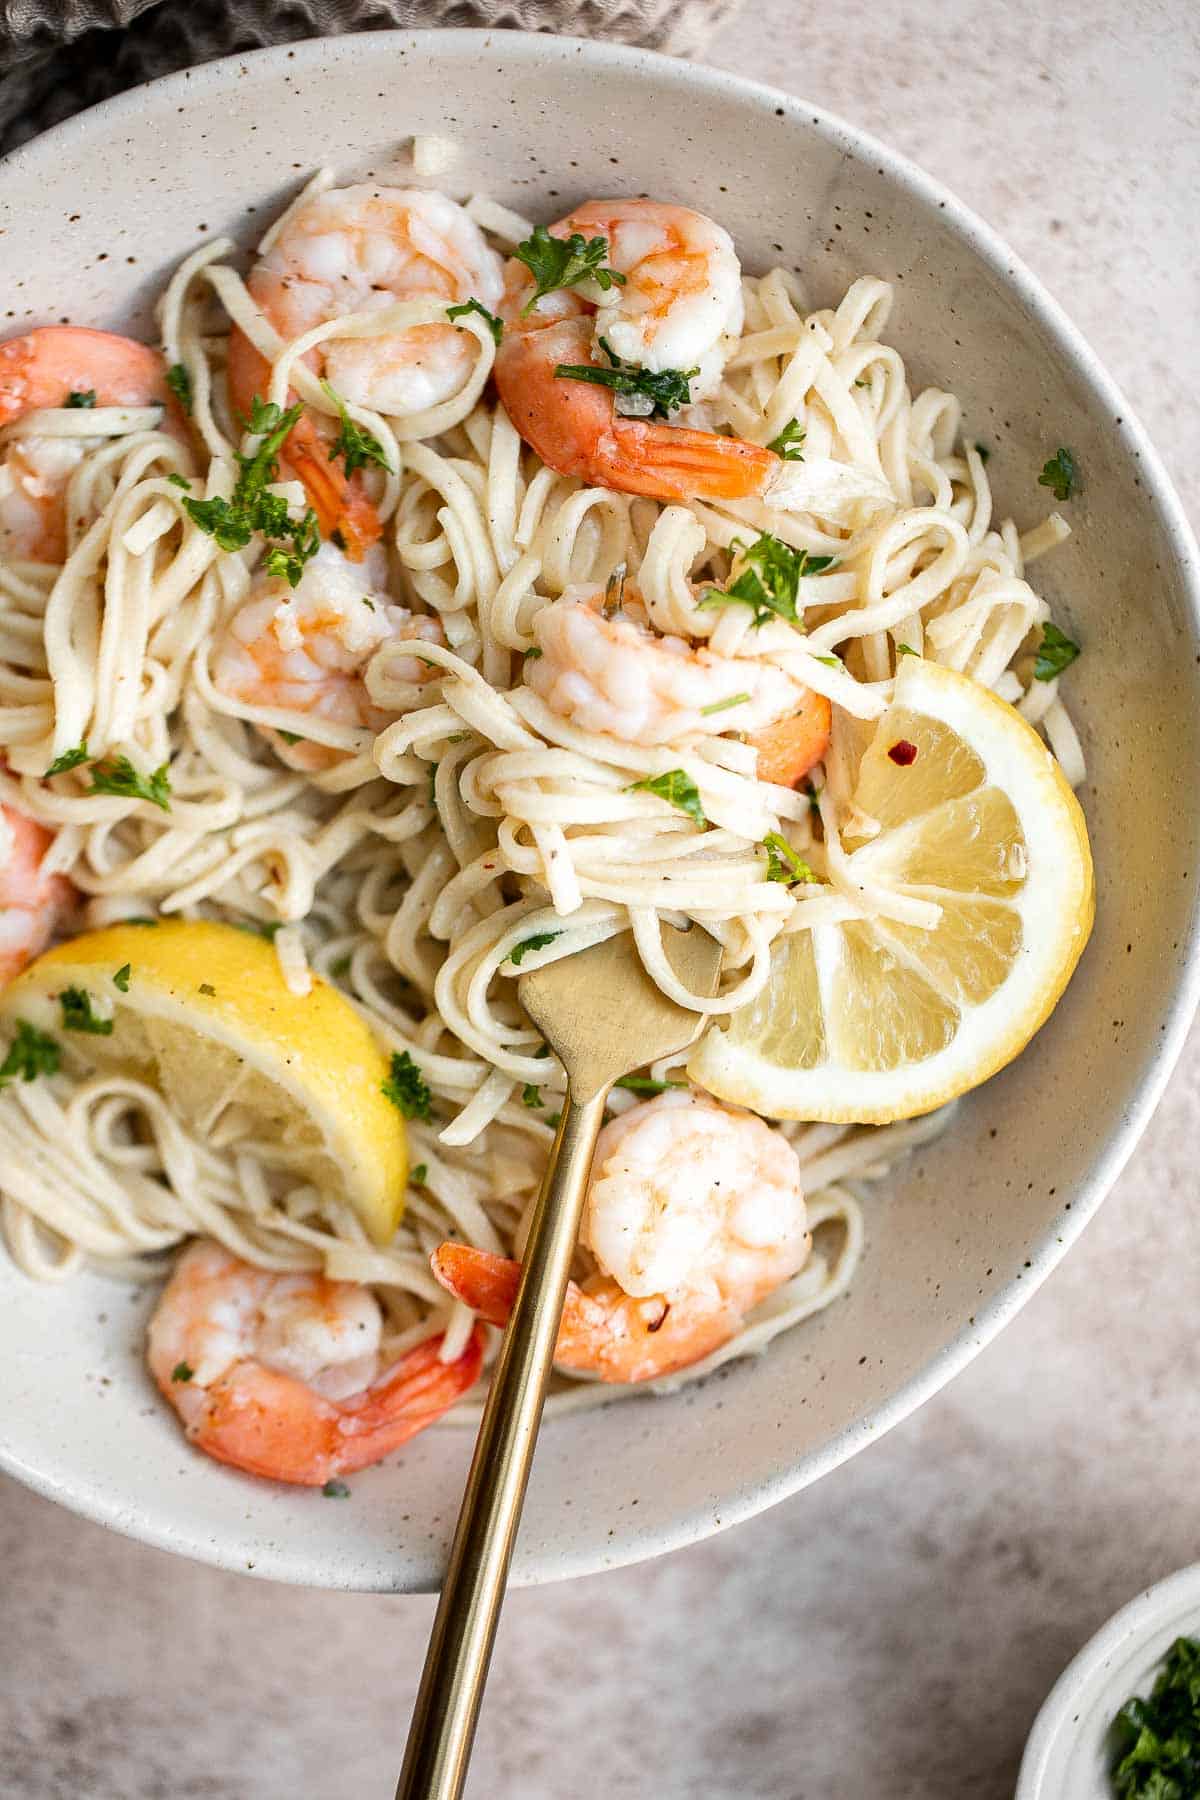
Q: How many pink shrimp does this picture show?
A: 8